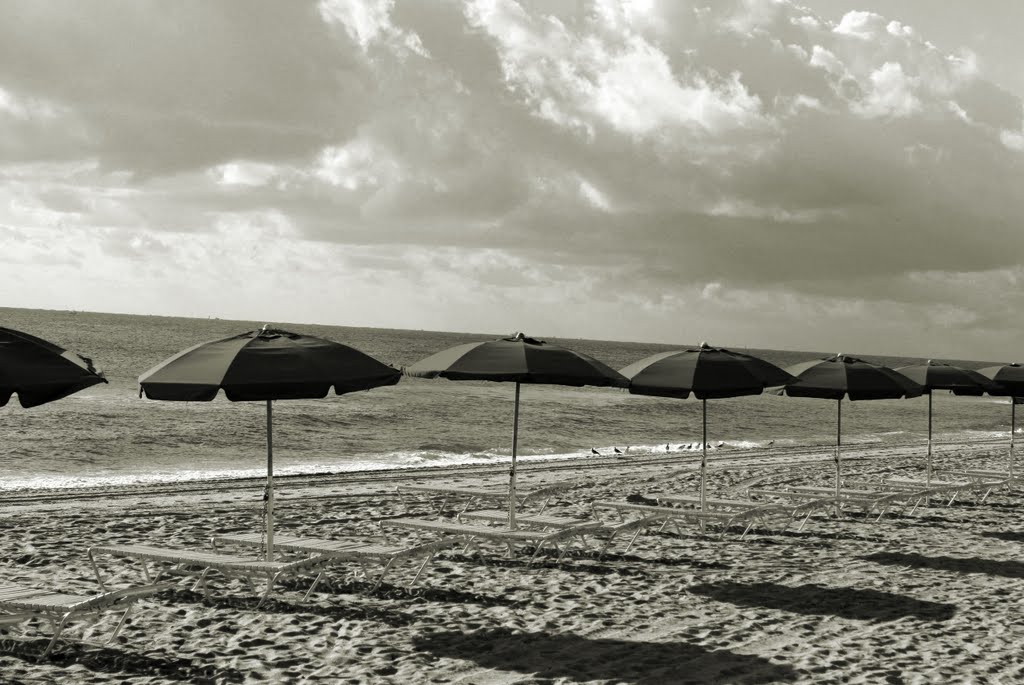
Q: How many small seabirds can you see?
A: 10